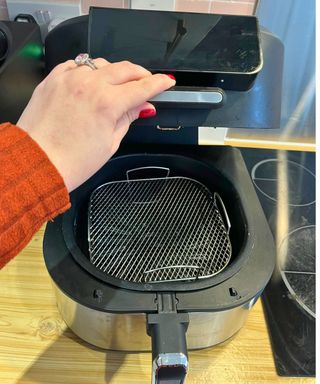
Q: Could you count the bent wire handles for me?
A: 3